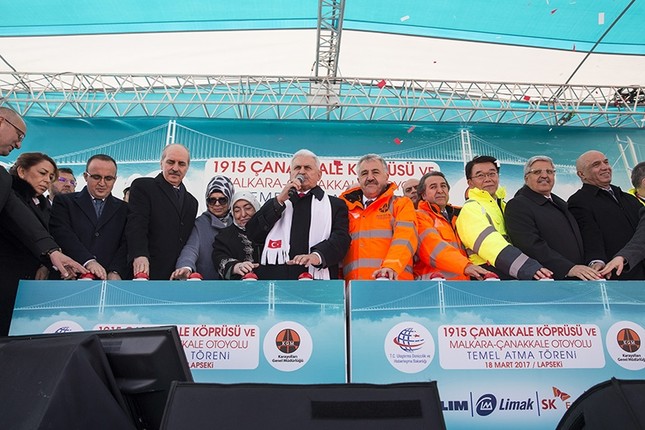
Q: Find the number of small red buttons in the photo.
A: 10